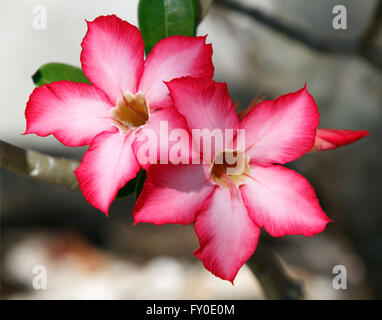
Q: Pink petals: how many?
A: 10